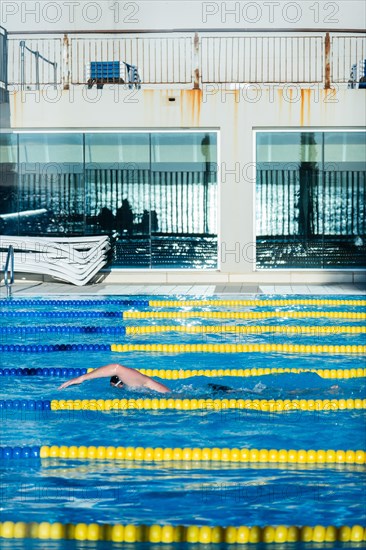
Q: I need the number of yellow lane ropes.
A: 8